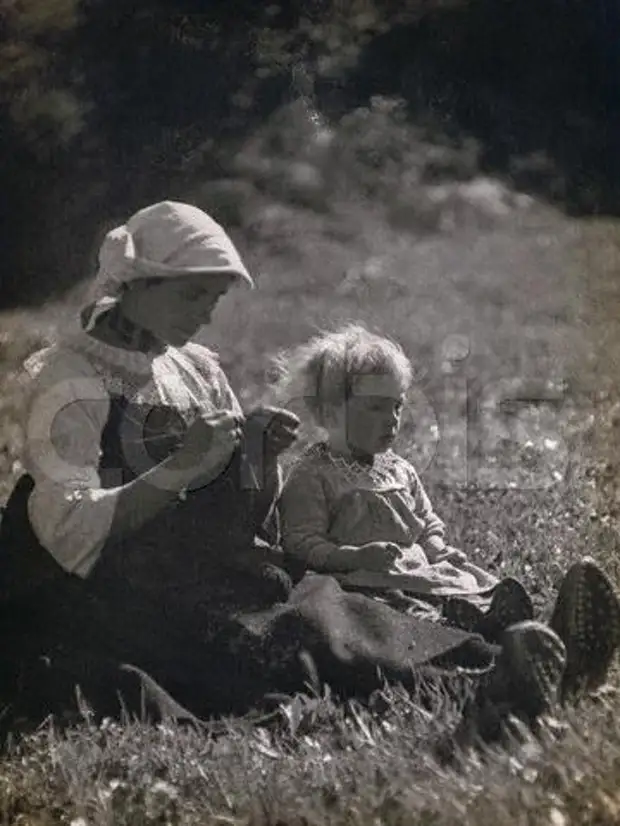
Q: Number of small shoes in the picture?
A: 2